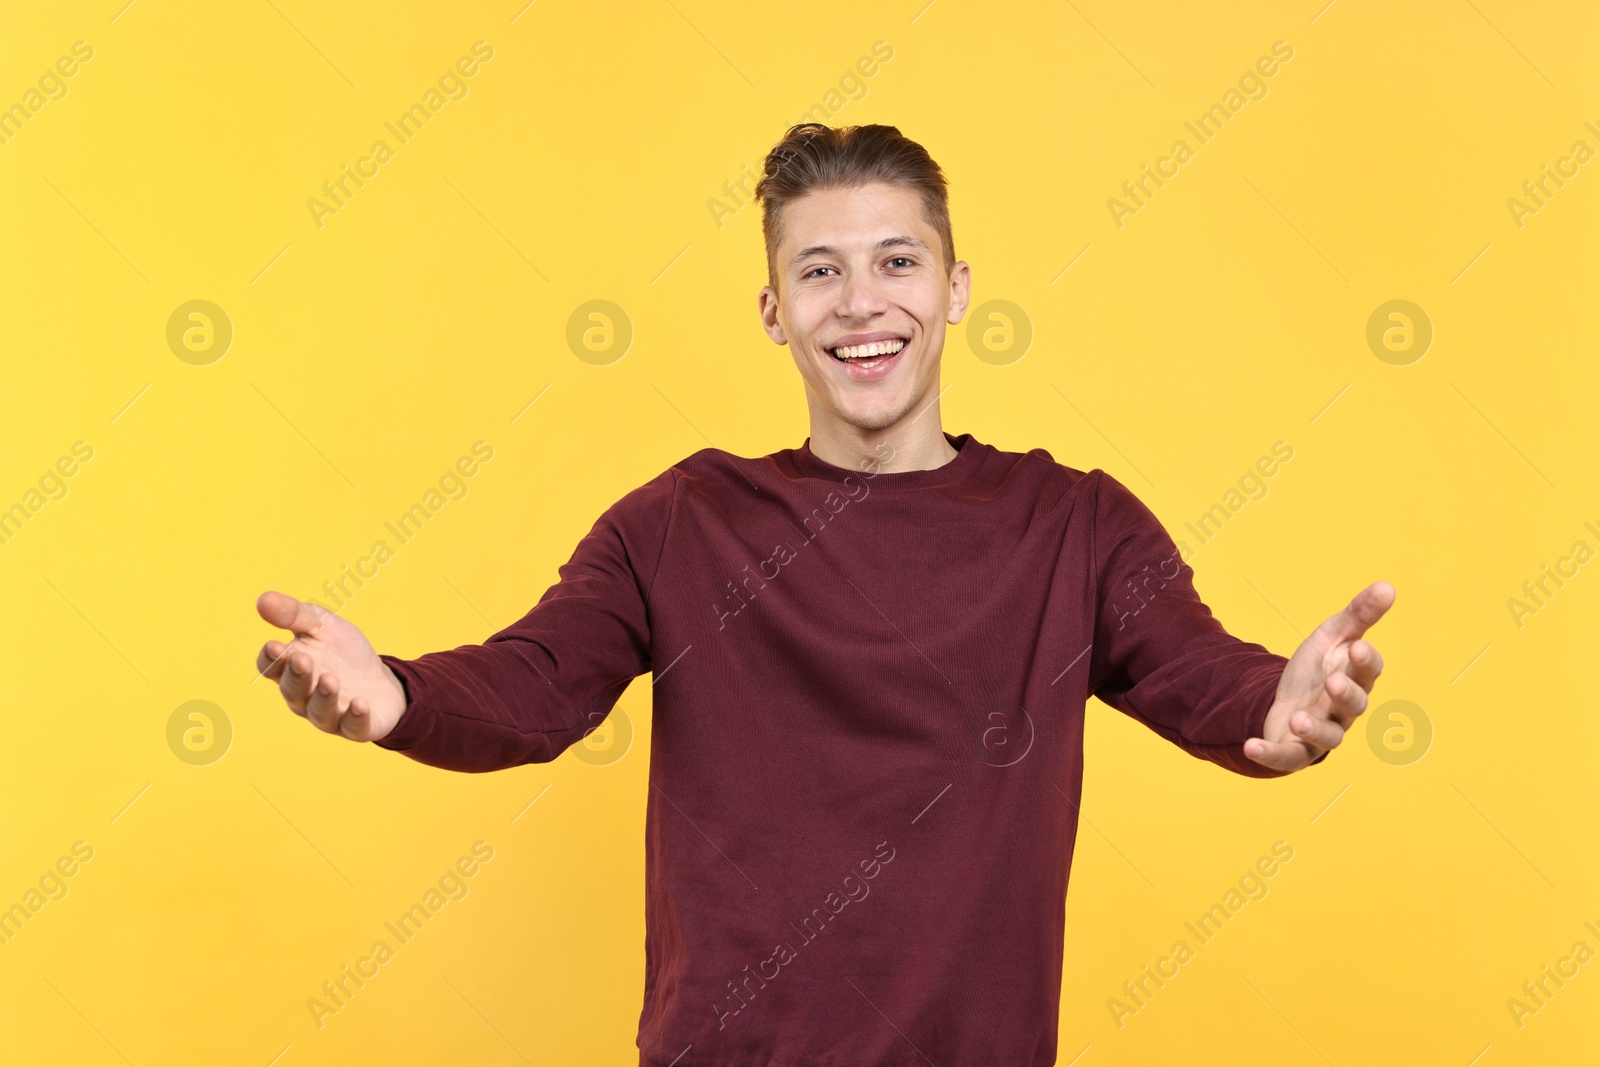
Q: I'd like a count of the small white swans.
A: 0